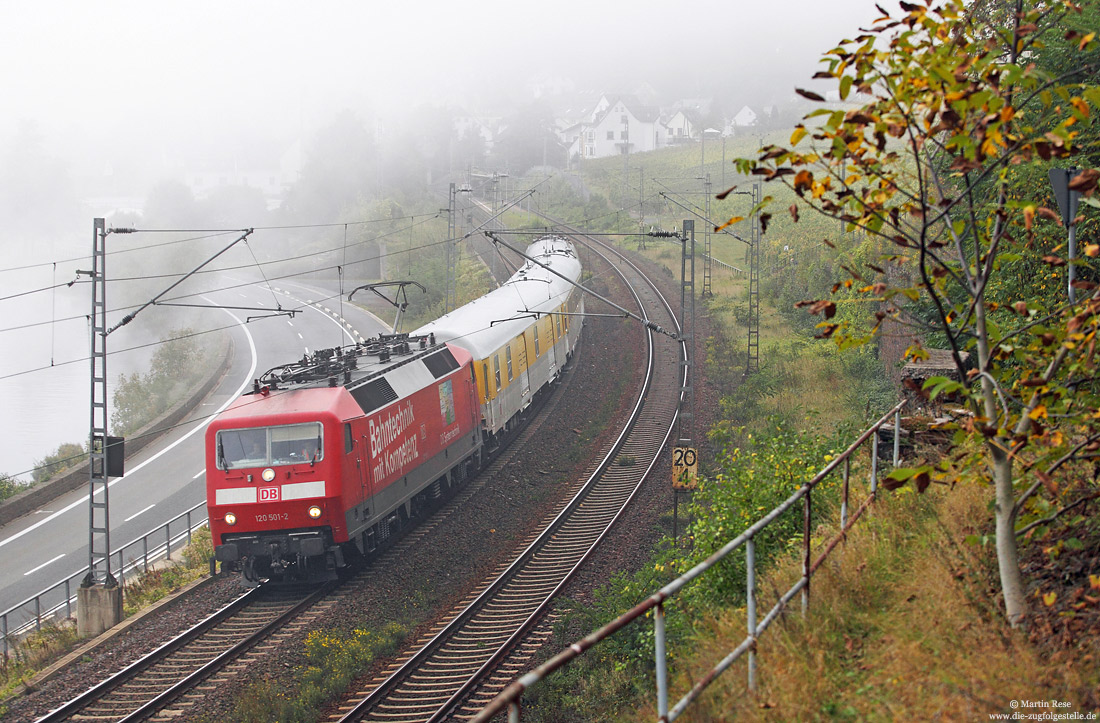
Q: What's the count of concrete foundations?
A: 1